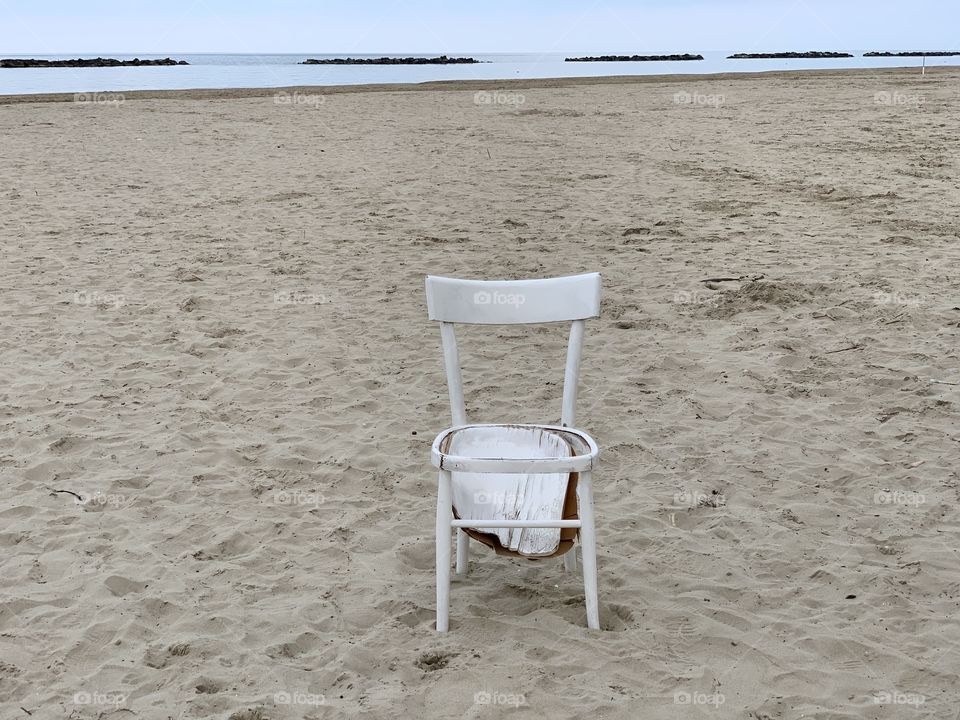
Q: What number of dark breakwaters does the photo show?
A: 5